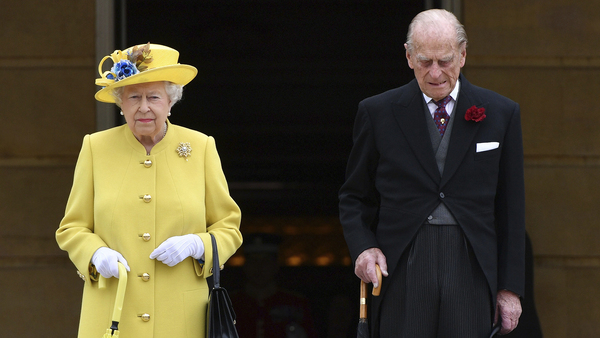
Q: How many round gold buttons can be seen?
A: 5